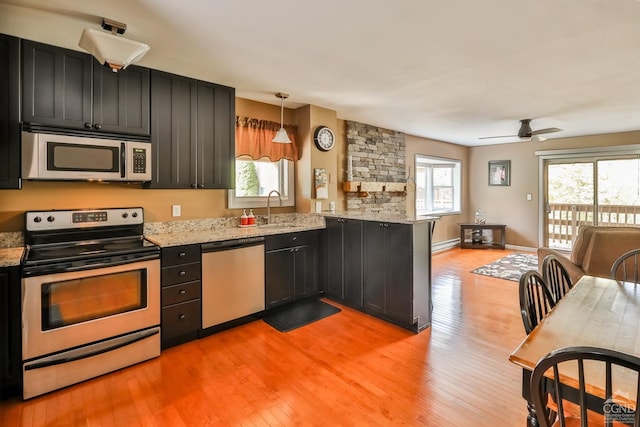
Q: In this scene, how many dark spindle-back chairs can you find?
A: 4